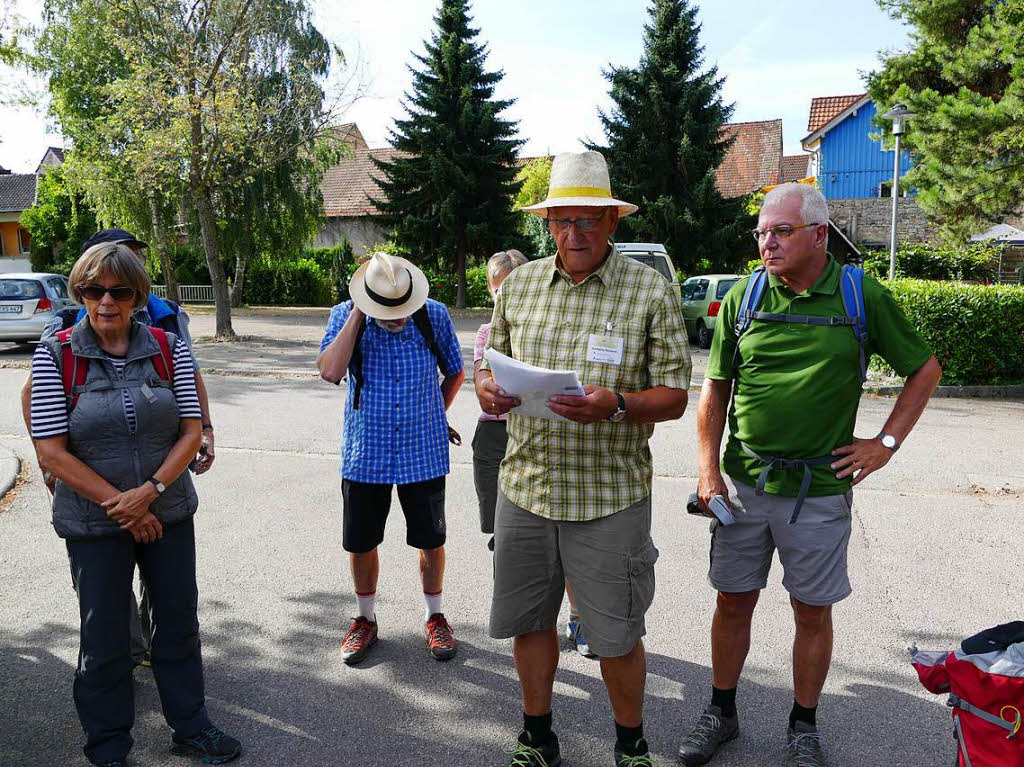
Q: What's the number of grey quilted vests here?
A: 1